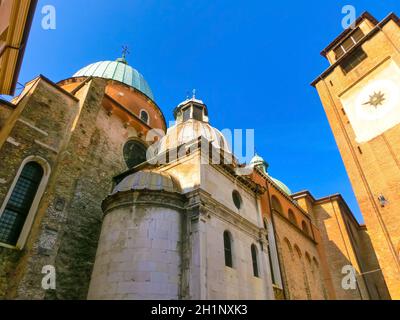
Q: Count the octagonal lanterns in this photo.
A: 1